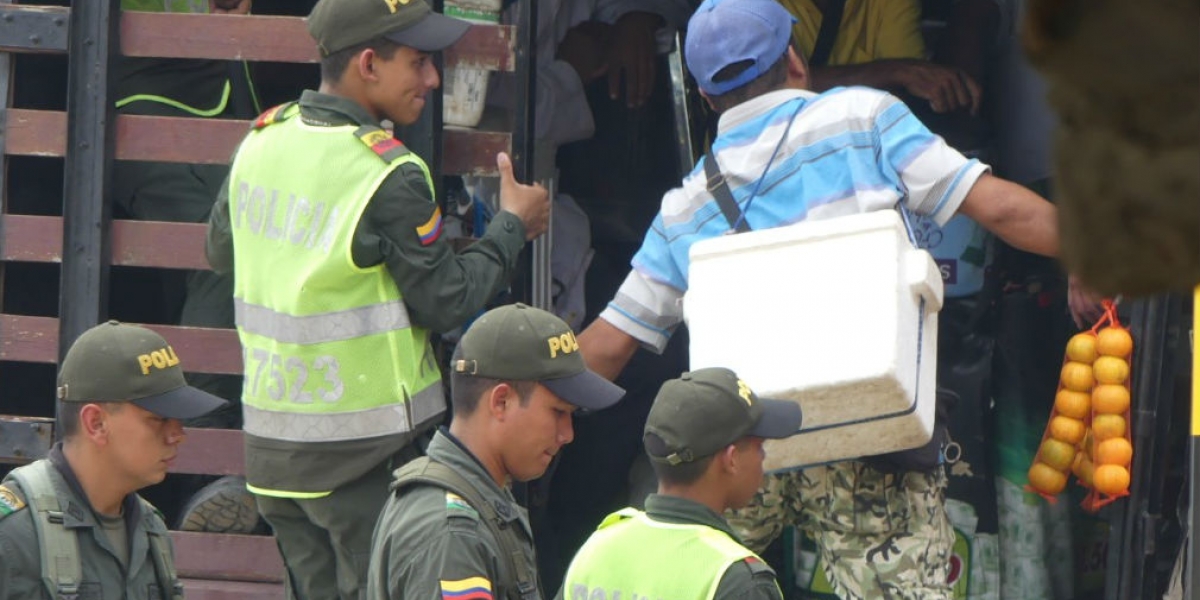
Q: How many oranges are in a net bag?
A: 6